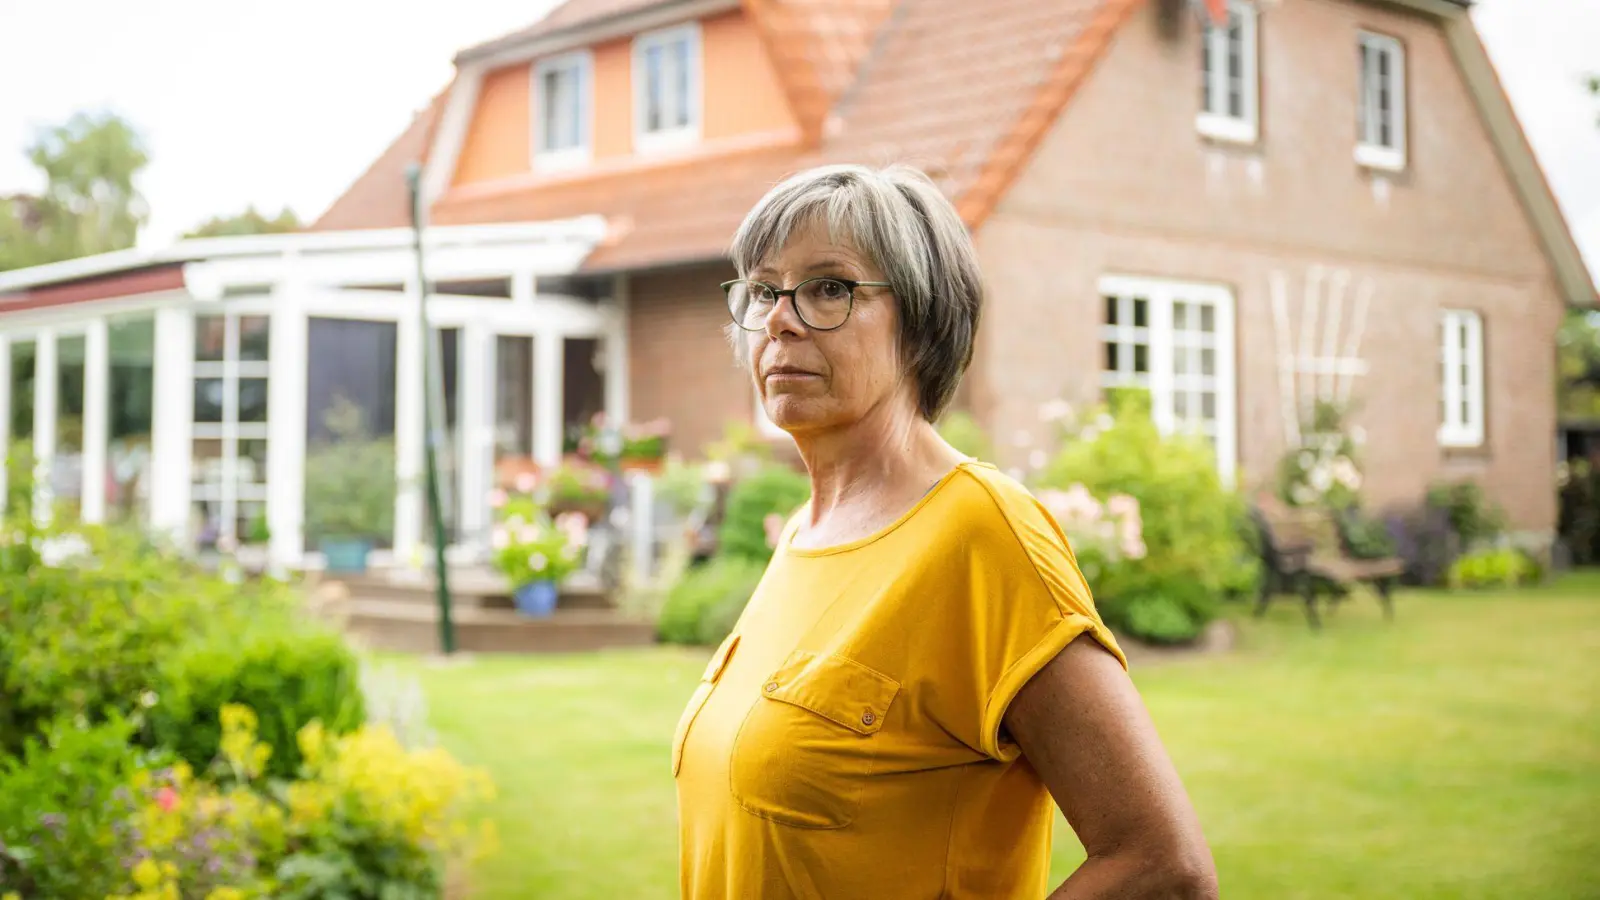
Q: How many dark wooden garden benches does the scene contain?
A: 1